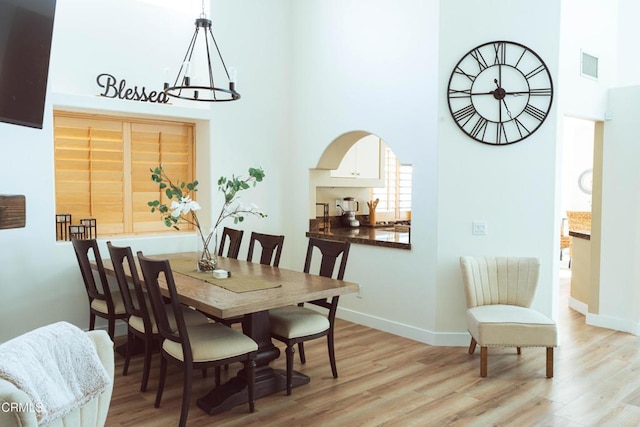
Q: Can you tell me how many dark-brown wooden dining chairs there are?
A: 6